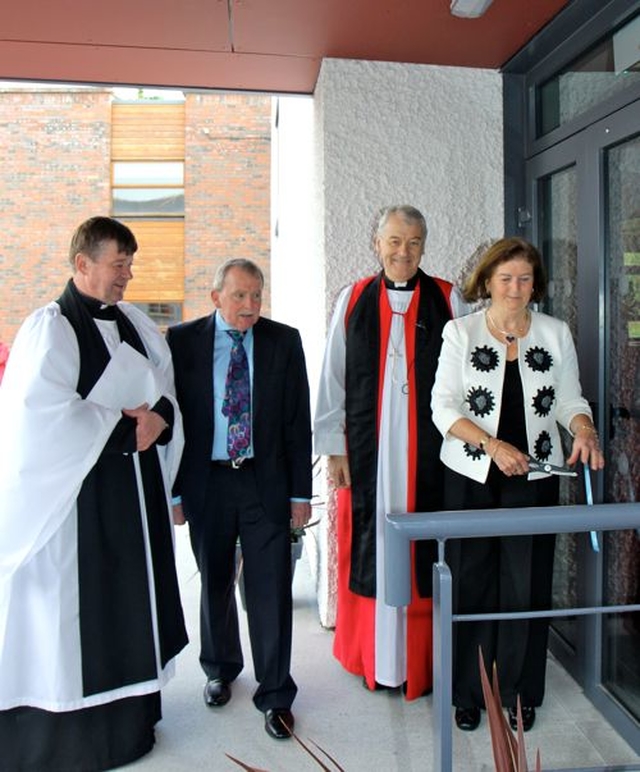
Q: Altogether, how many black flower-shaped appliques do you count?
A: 6